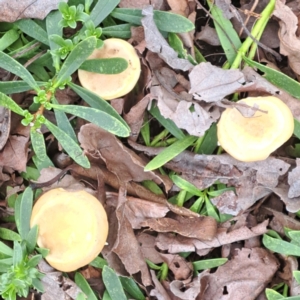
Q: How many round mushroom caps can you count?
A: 3